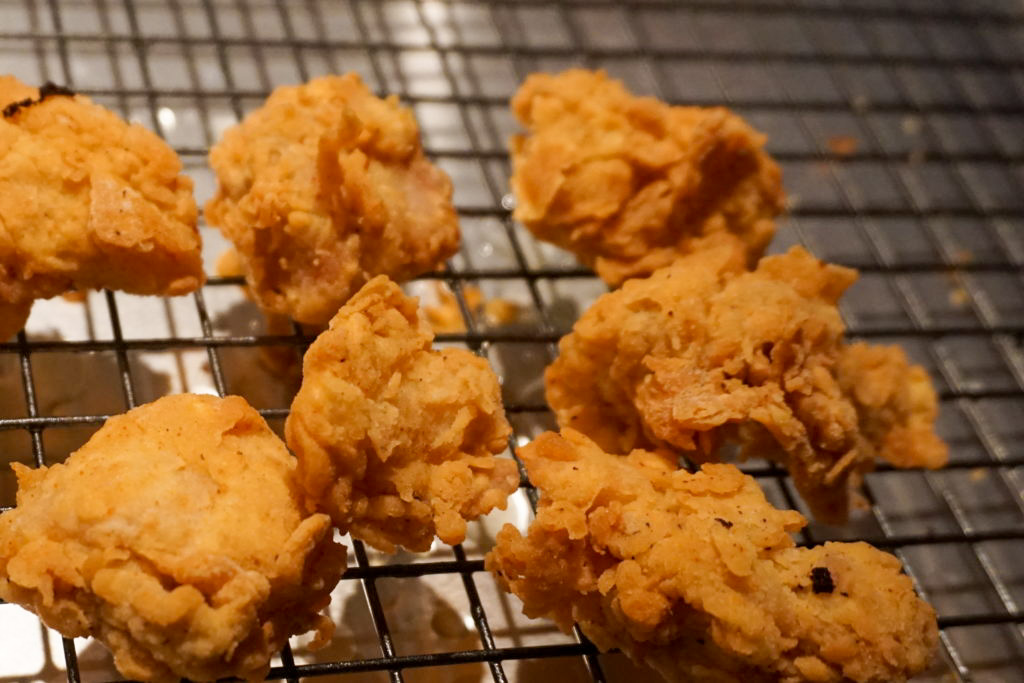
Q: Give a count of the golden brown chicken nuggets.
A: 7